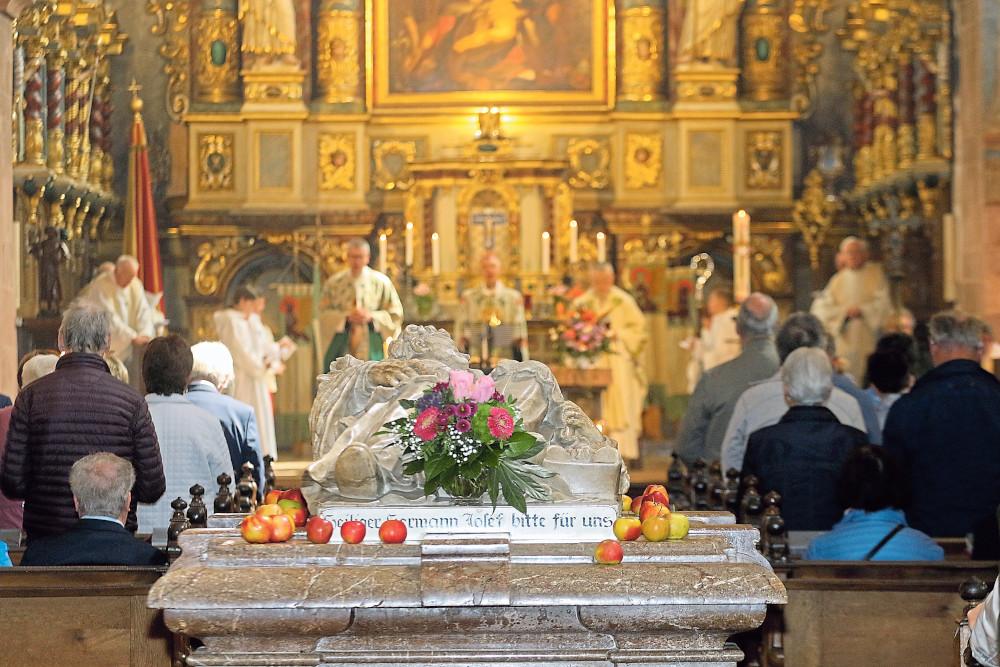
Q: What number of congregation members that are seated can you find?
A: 2